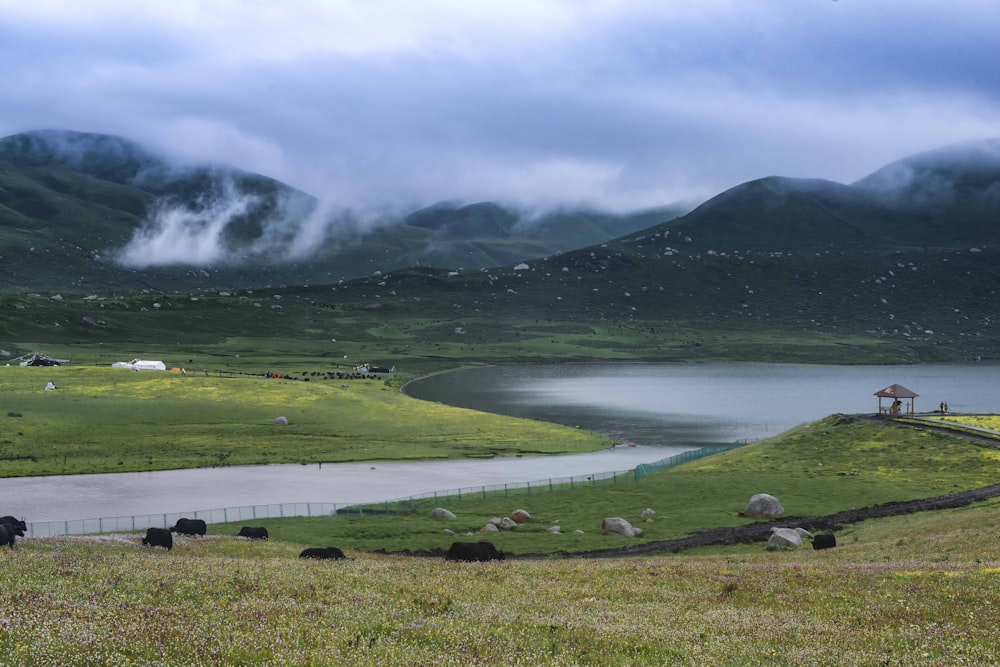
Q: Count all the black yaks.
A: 8